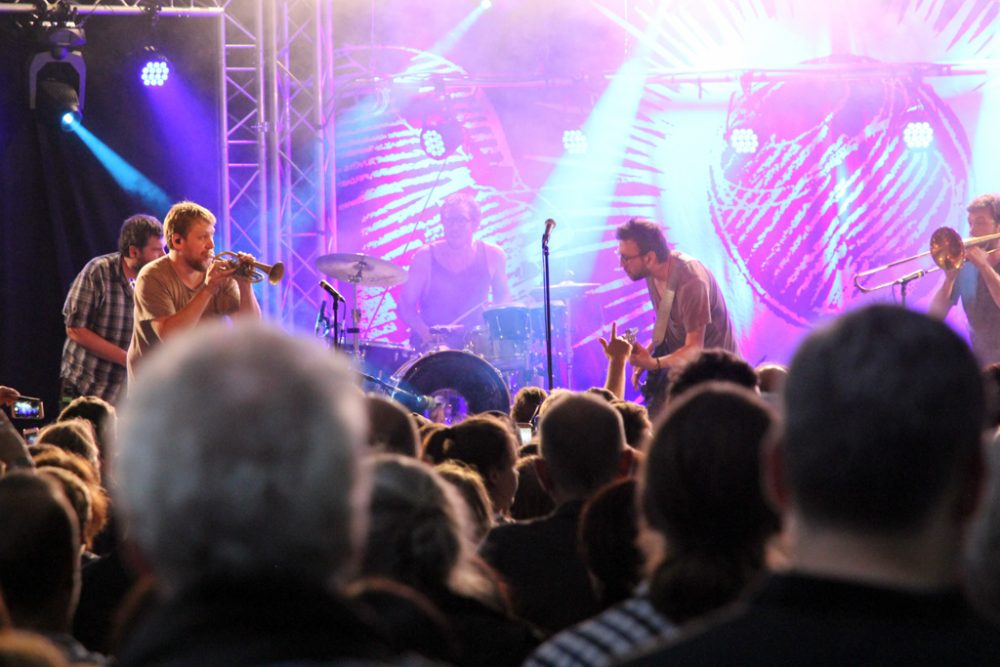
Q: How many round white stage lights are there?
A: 5